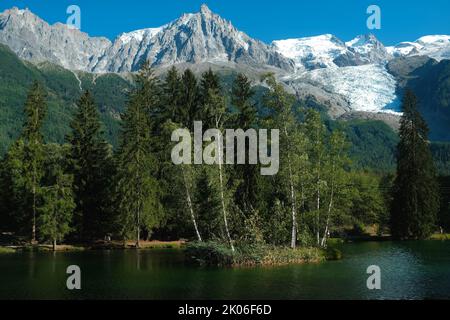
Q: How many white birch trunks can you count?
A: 5